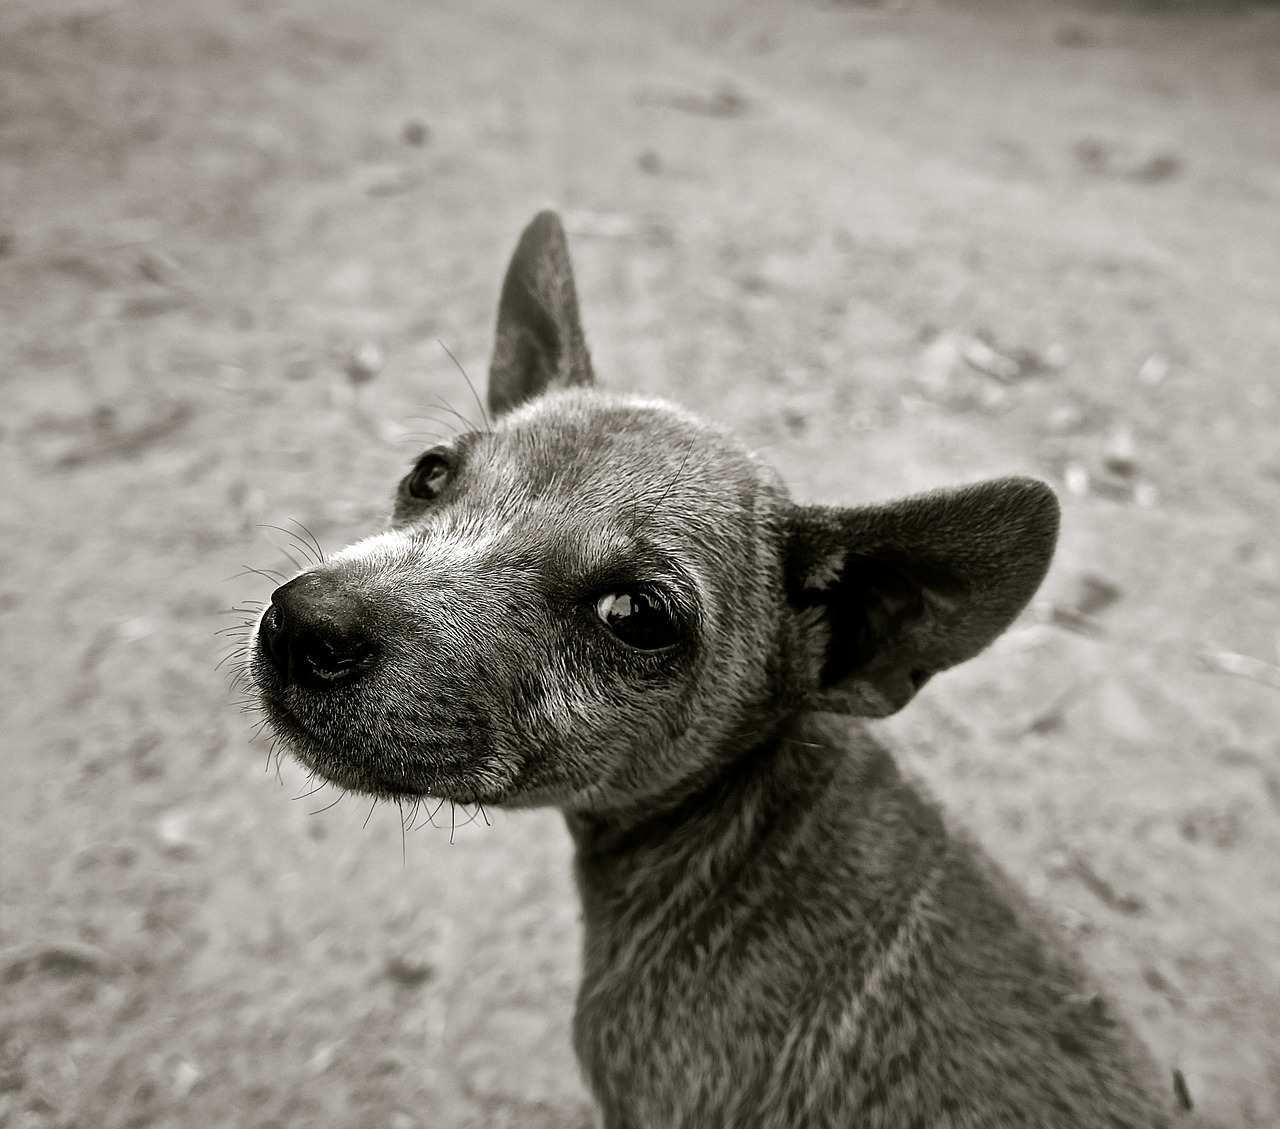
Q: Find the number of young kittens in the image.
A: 0